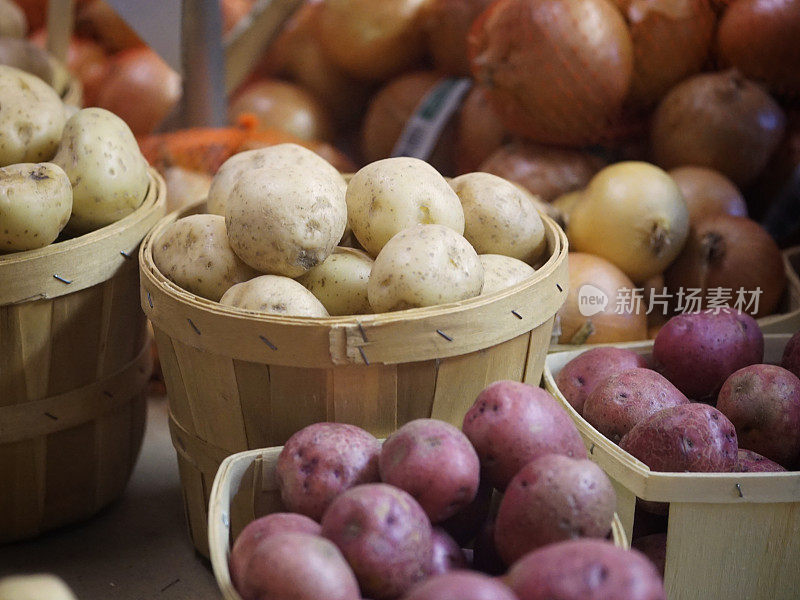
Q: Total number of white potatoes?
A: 12